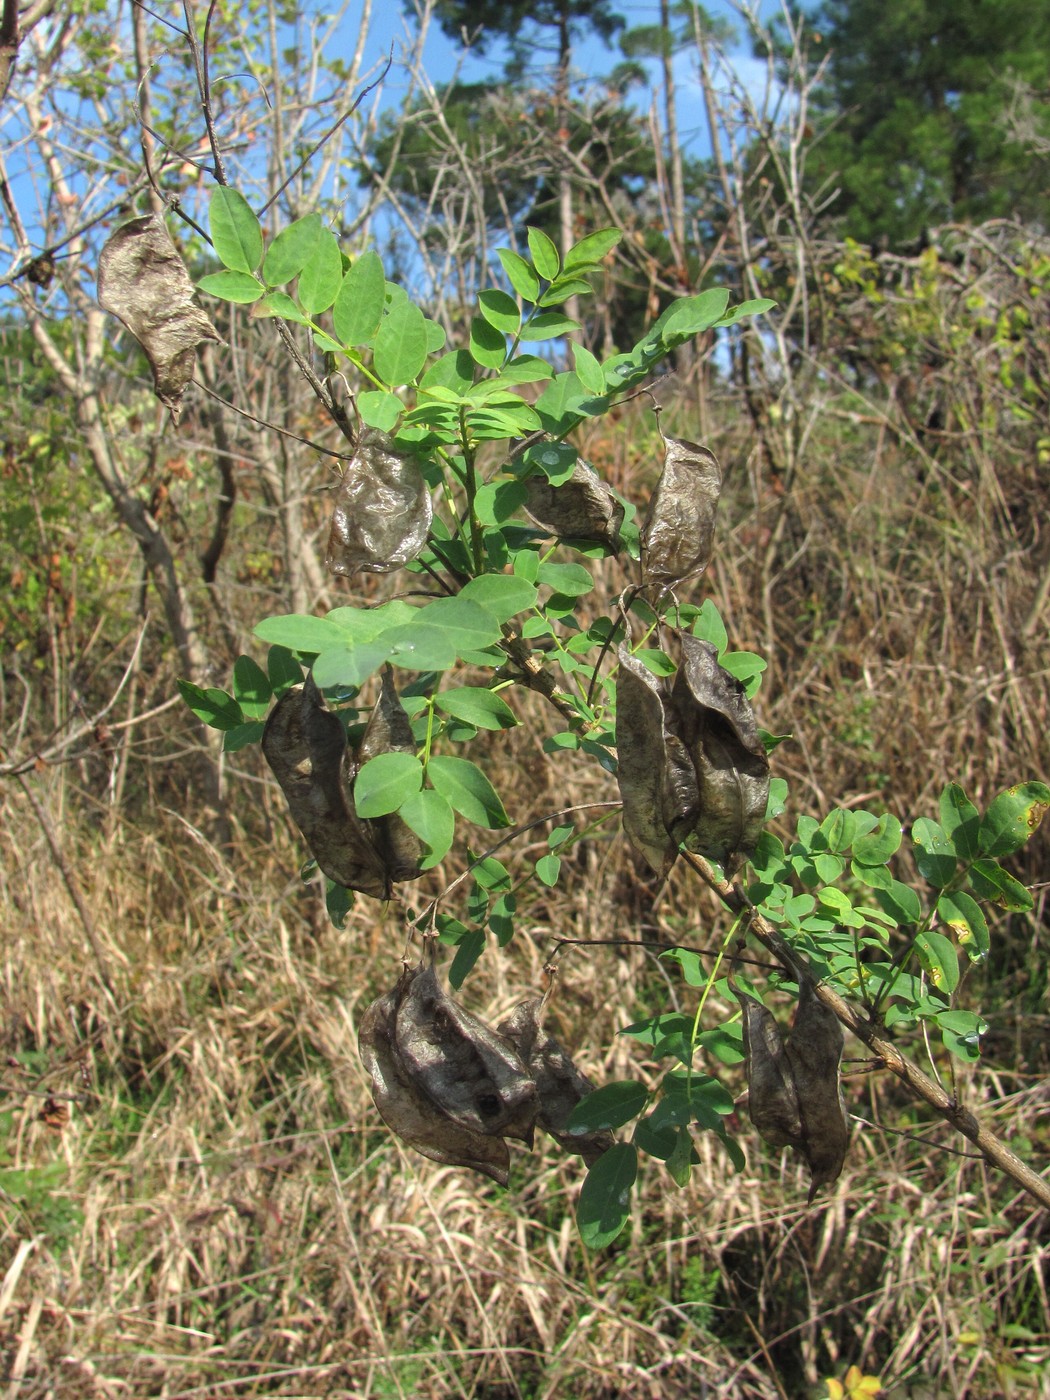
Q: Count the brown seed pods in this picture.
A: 13